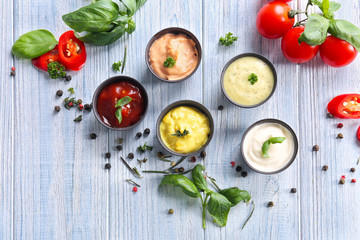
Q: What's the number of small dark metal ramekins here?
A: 5